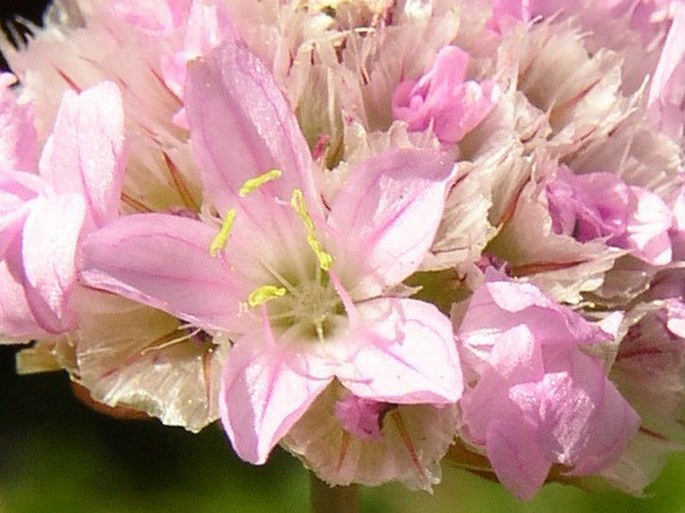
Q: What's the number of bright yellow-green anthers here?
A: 5